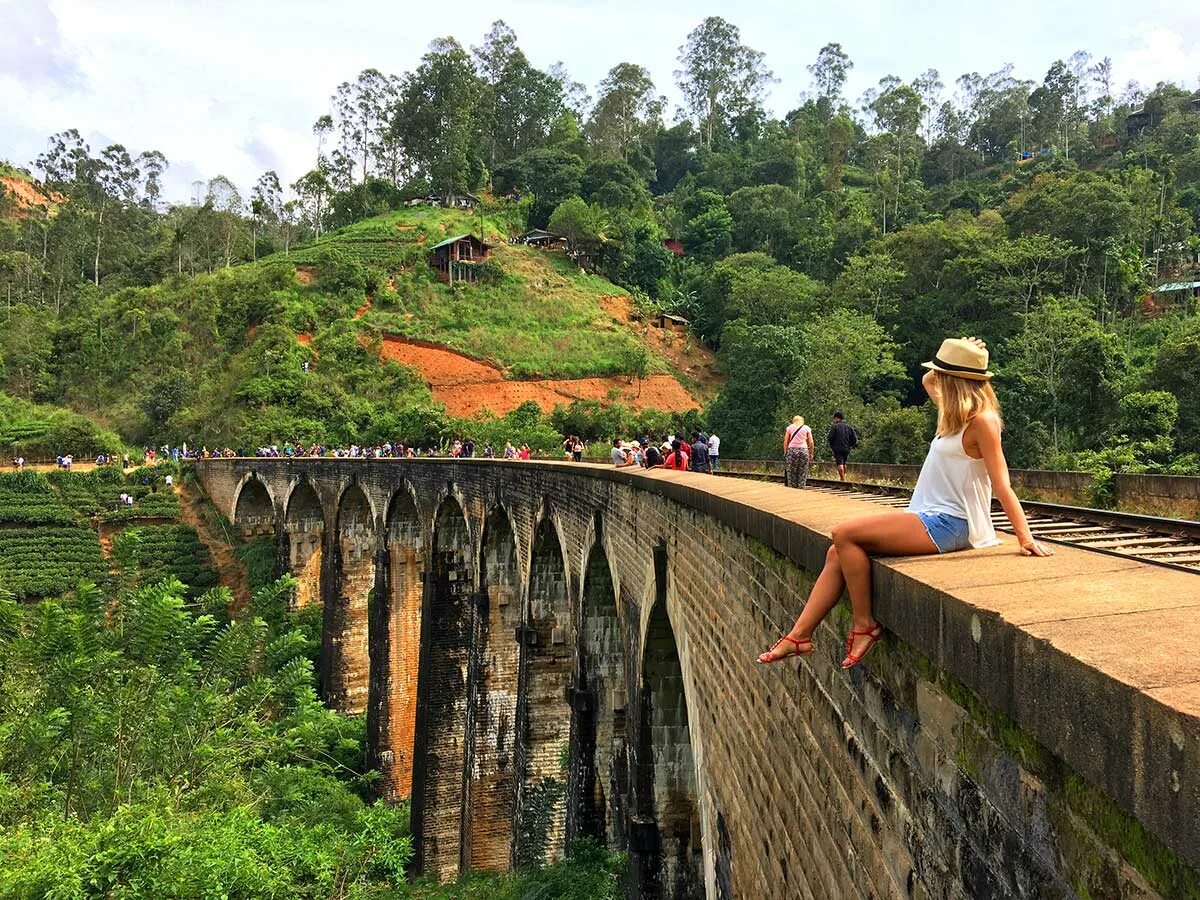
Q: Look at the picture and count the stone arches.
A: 9